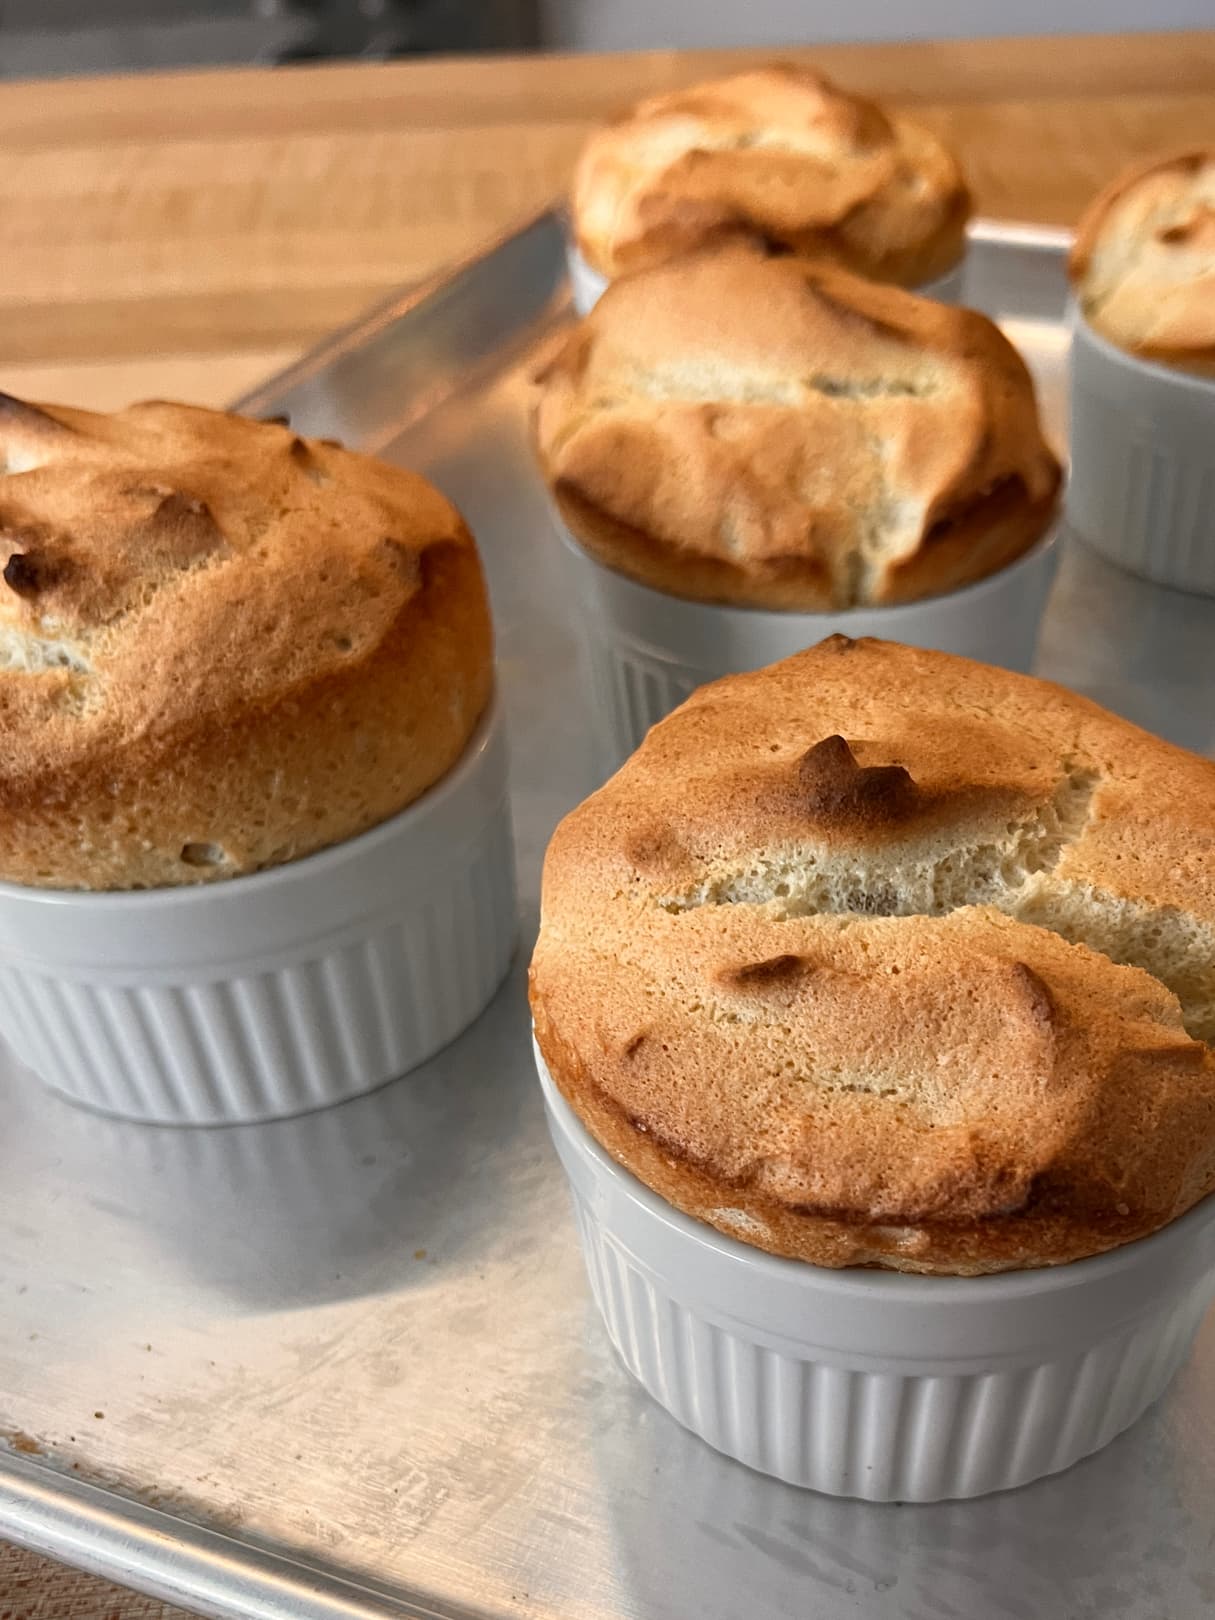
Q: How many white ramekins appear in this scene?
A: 5